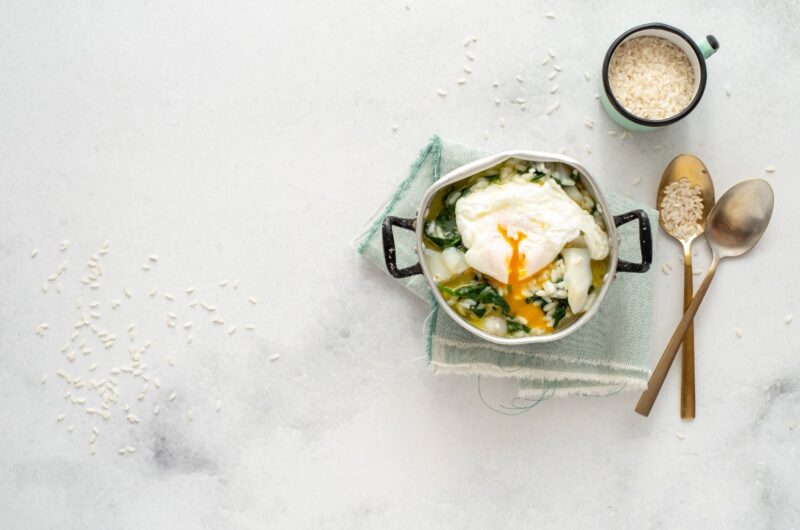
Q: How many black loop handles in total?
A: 2